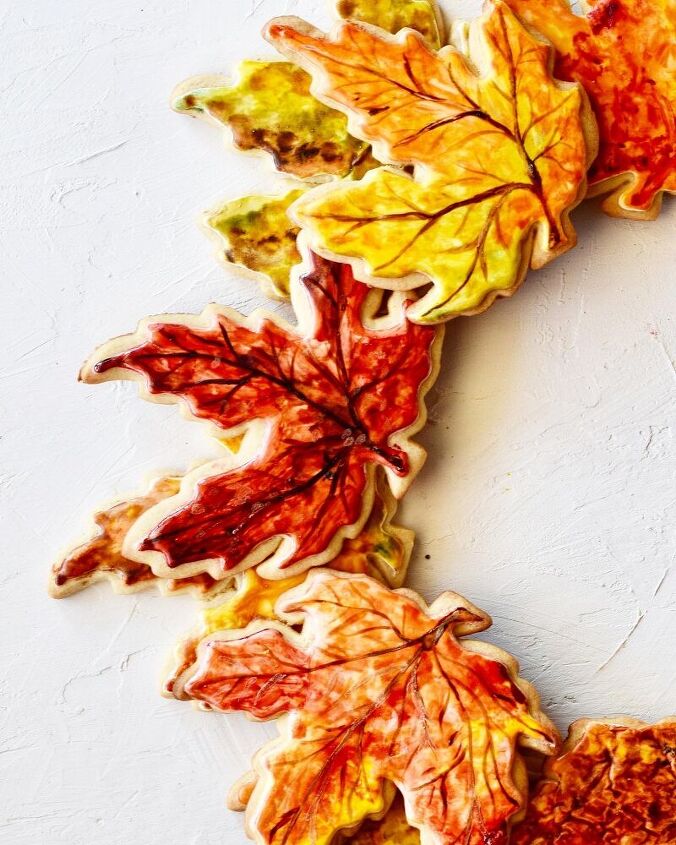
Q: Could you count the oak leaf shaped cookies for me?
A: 0